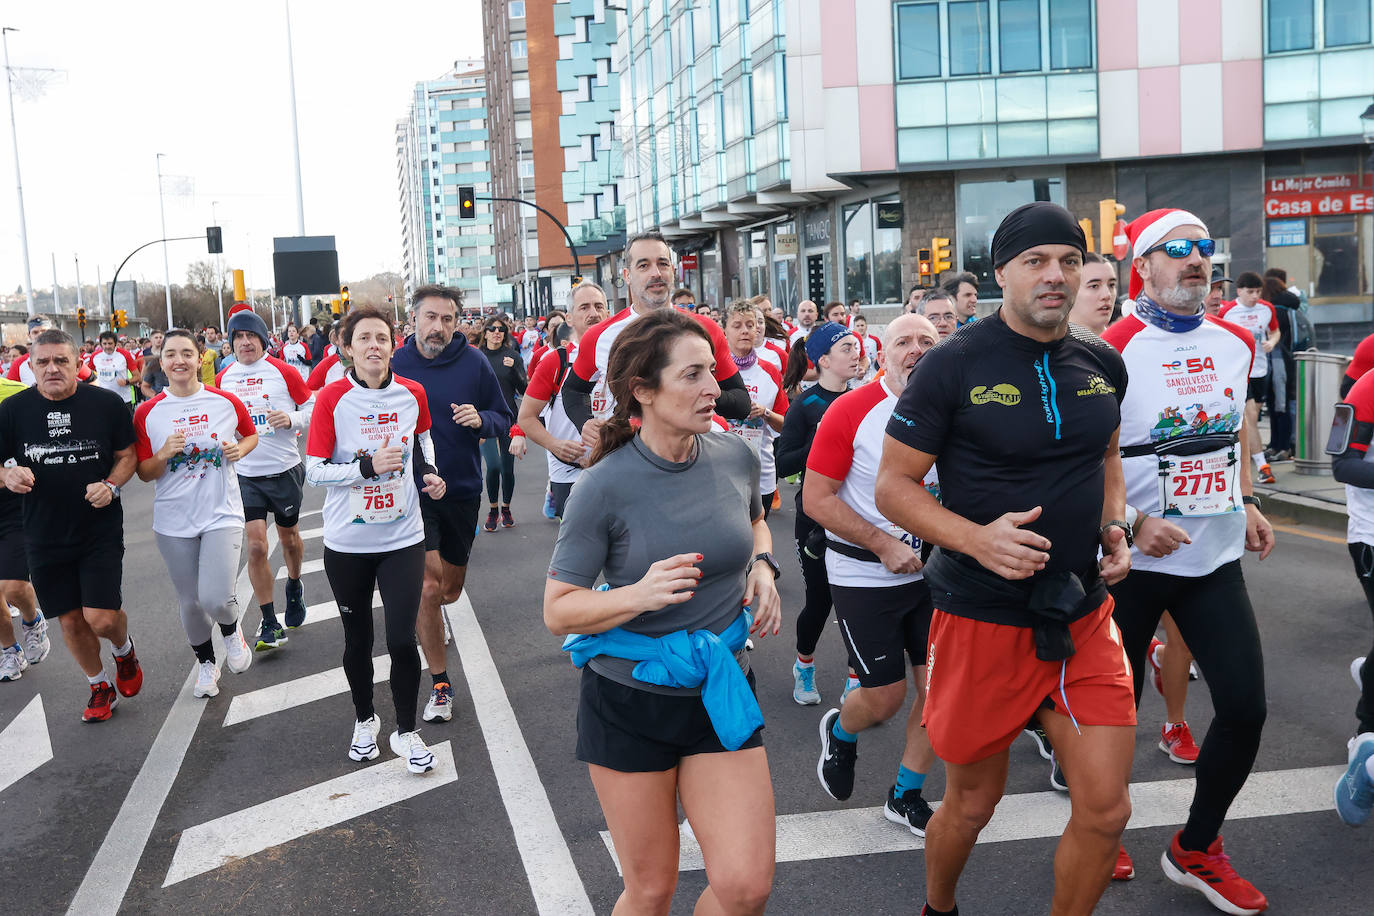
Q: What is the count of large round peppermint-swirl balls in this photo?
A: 0